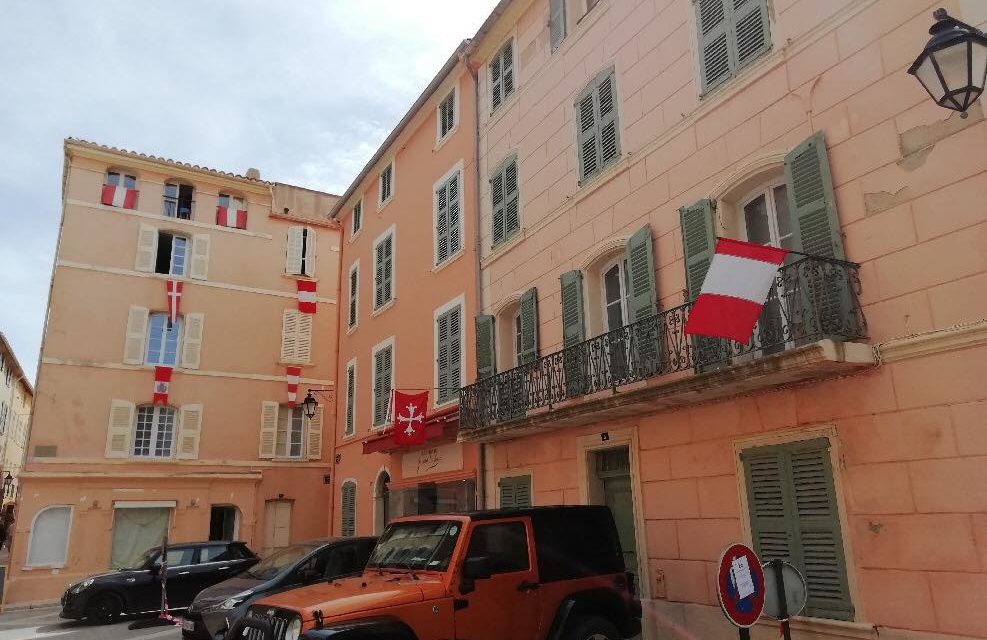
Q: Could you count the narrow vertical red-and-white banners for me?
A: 4